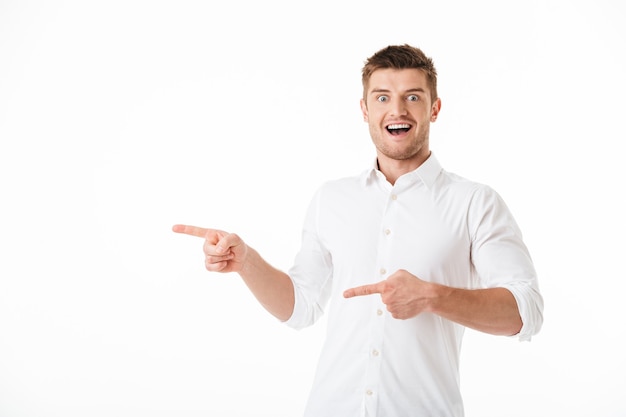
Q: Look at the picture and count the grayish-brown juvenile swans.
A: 0